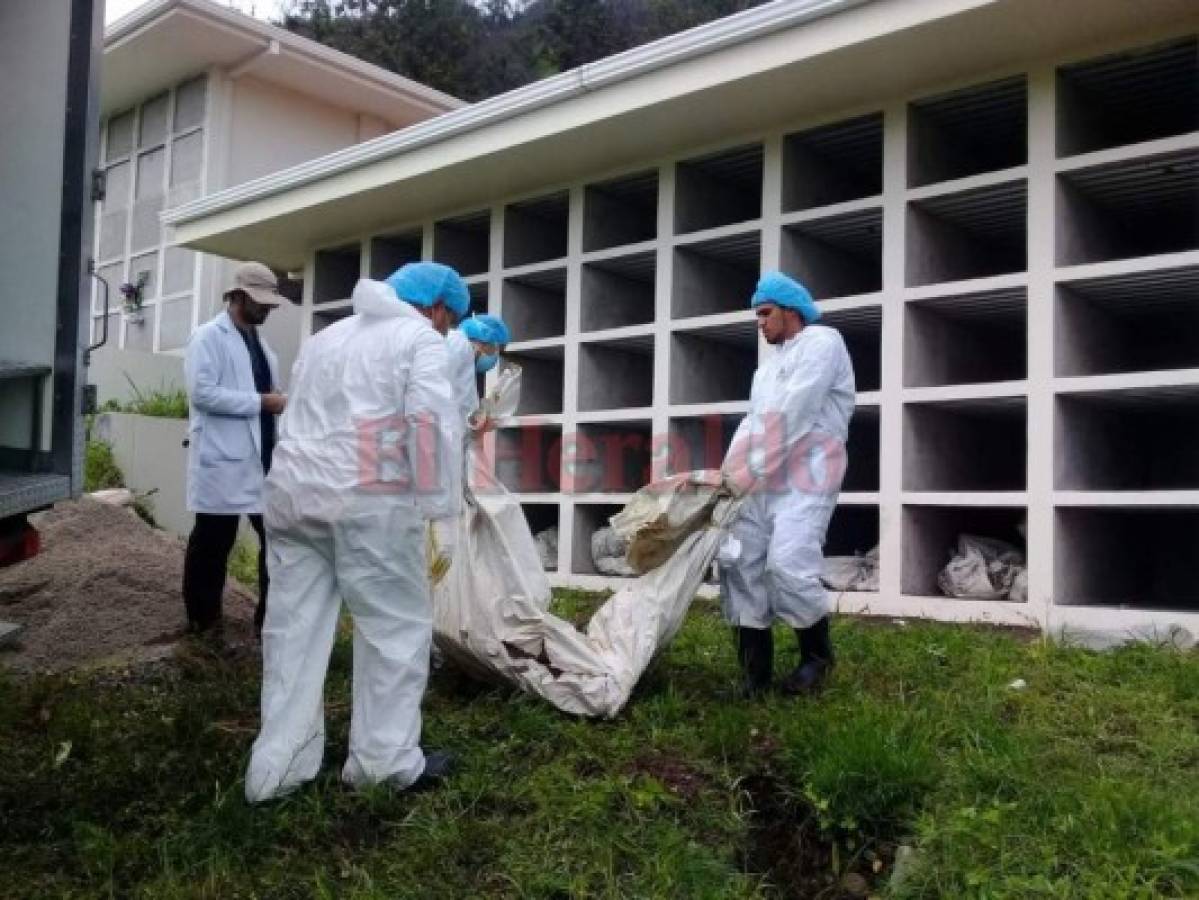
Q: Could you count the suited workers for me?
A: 3